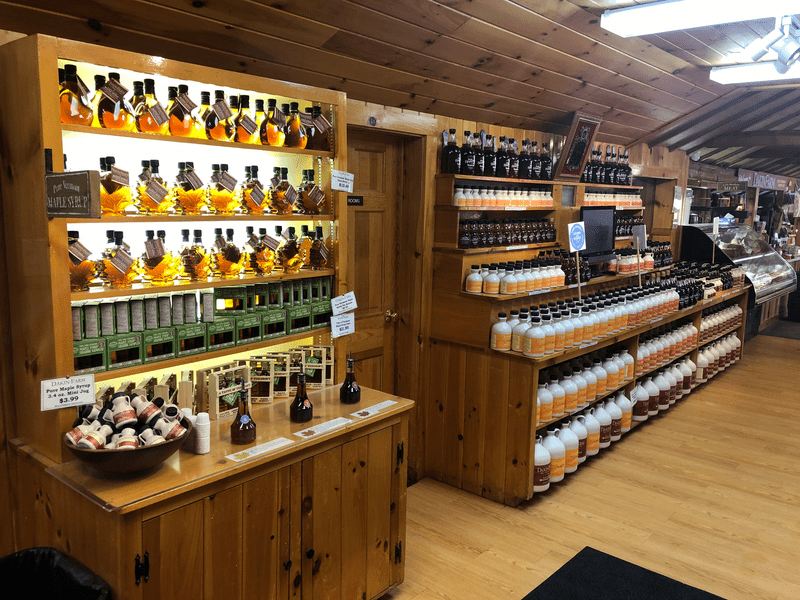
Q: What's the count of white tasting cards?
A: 3